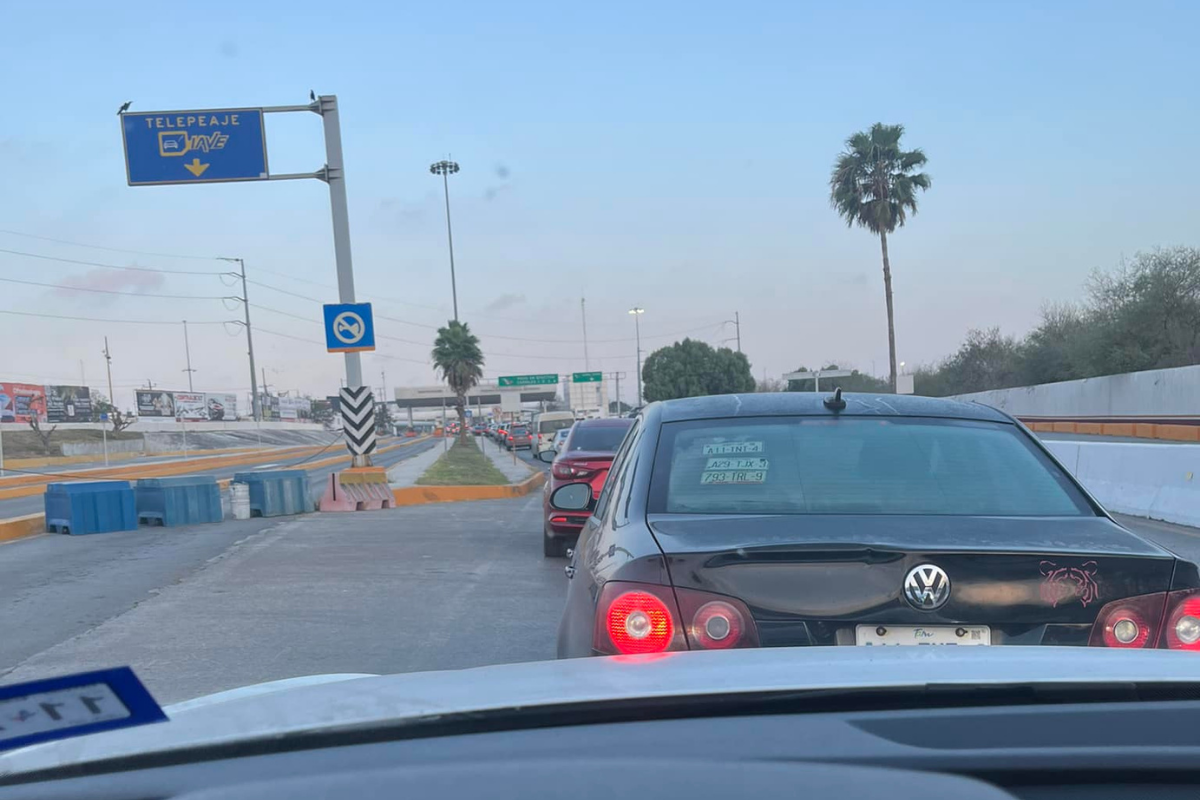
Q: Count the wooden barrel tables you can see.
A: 0